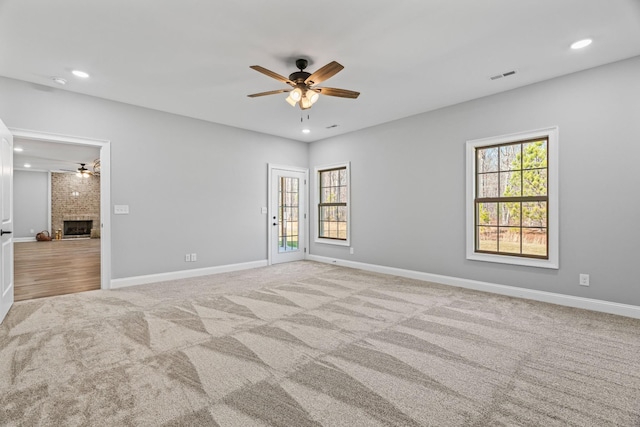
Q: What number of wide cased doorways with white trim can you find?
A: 1